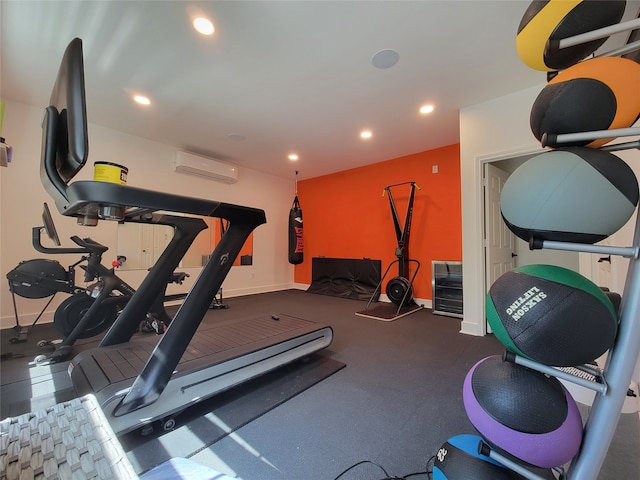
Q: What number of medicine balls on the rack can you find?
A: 6